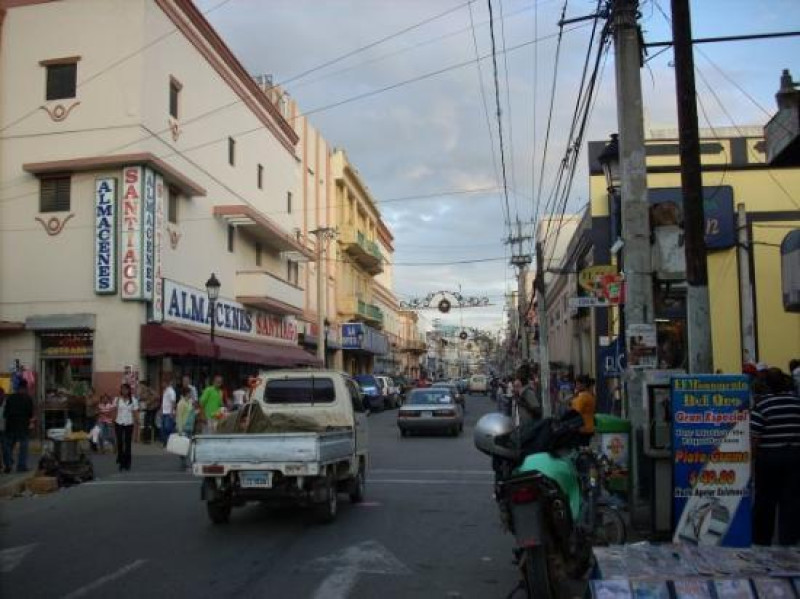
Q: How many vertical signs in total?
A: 4